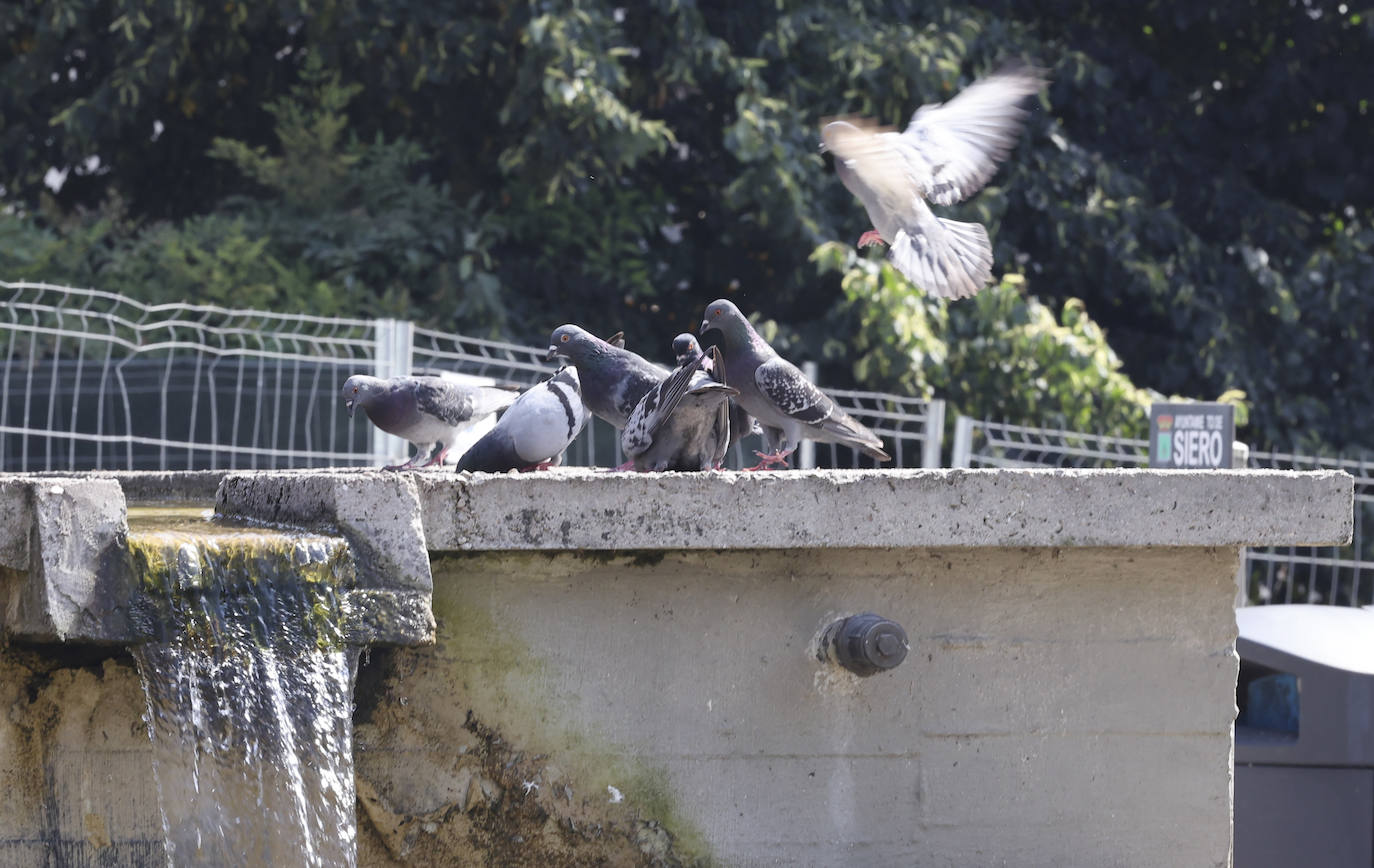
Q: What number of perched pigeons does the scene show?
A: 6